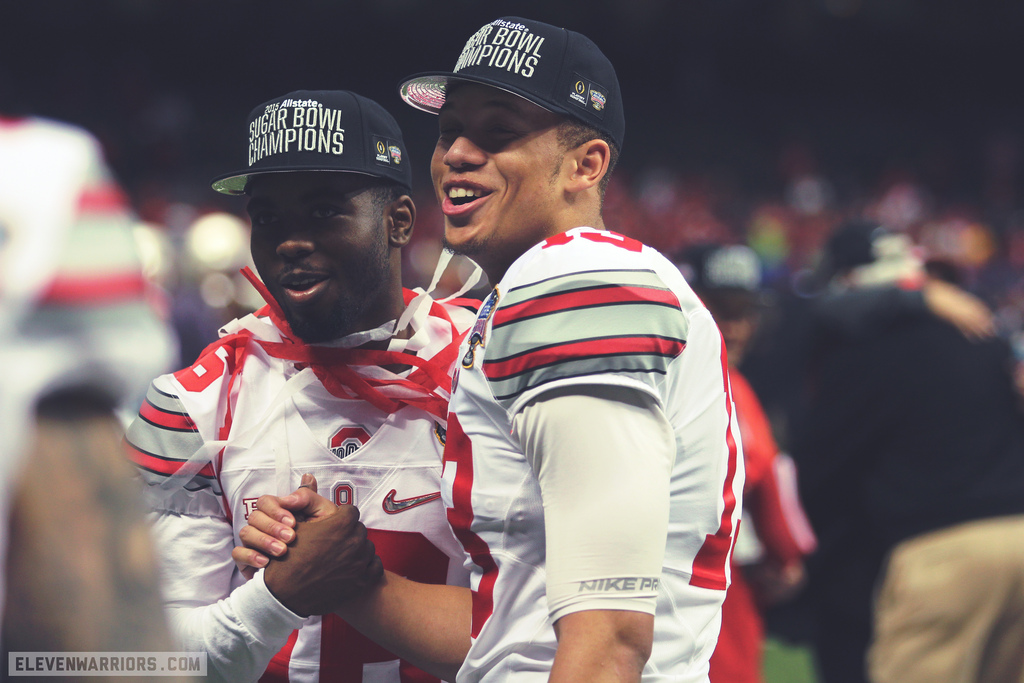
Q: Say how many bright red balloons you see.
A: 0